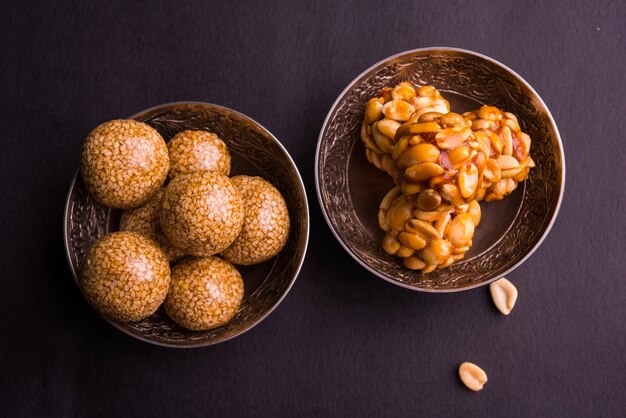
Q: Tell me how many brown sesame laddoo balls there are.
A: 7